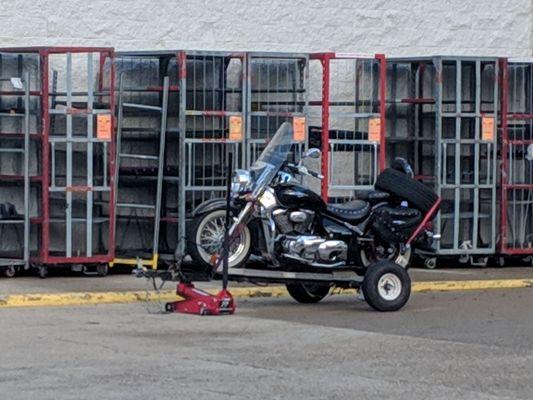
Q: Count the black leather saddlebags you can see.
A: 1